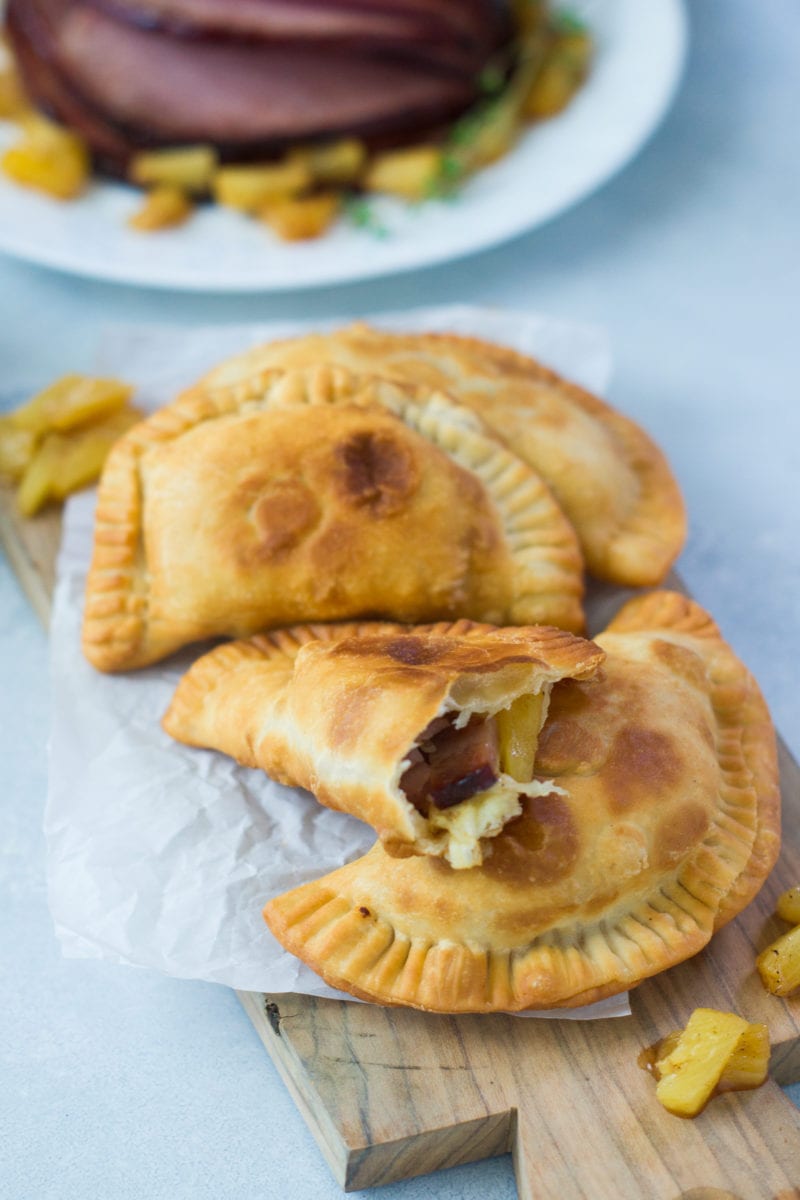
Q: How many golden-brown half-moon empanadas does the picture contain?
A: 4